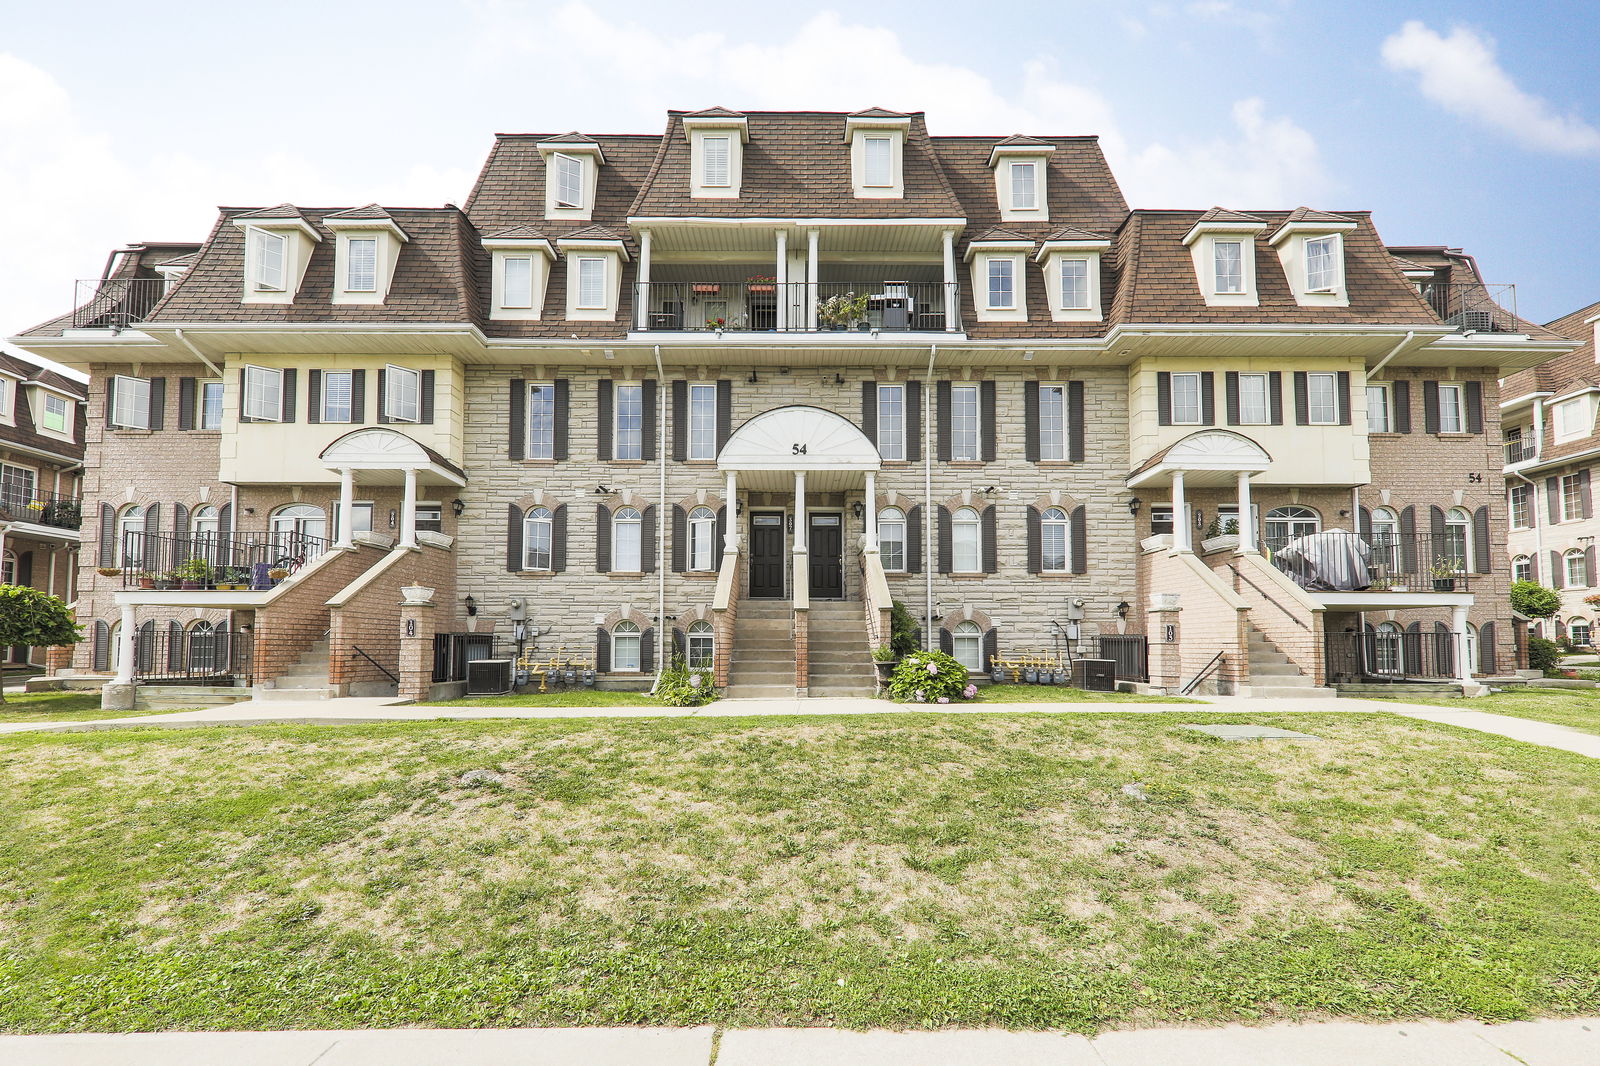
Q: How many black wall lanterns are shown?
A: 6